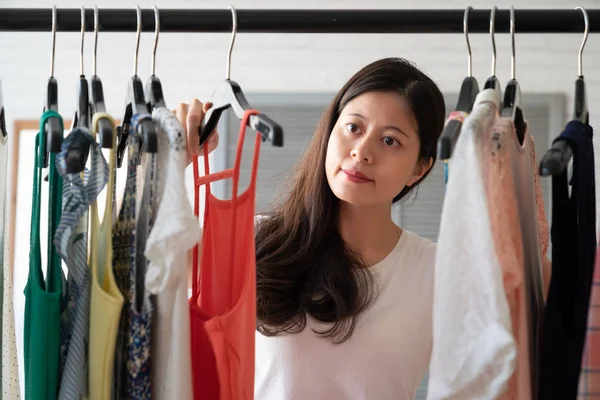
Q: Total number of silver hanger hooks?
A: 10